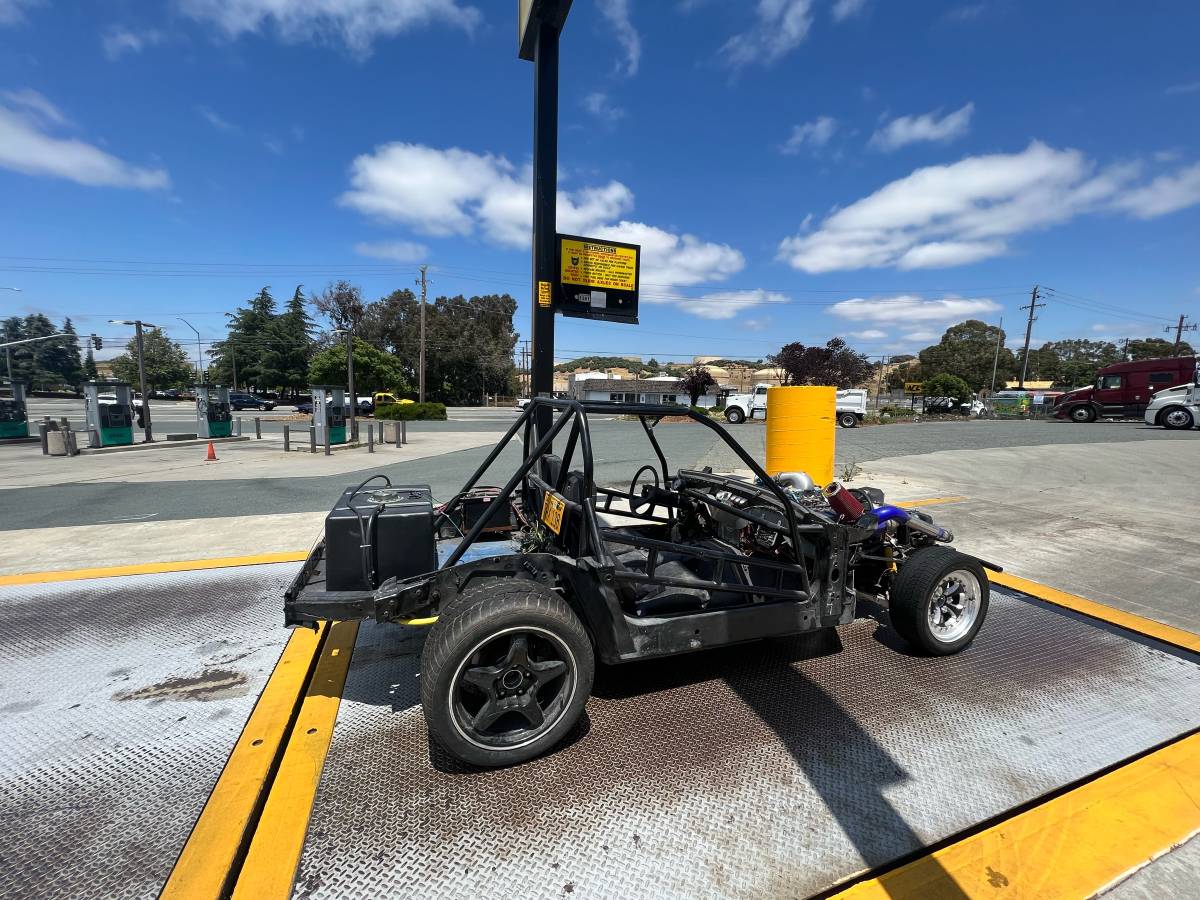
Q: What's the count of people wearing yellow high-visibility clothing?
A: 0